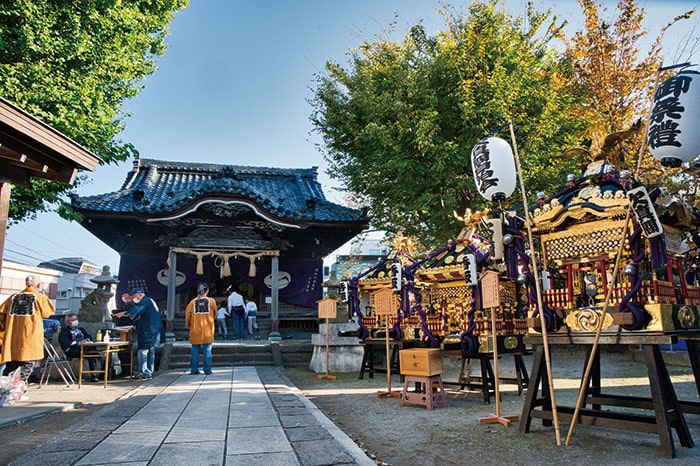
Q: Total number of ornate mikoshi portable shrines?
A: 3